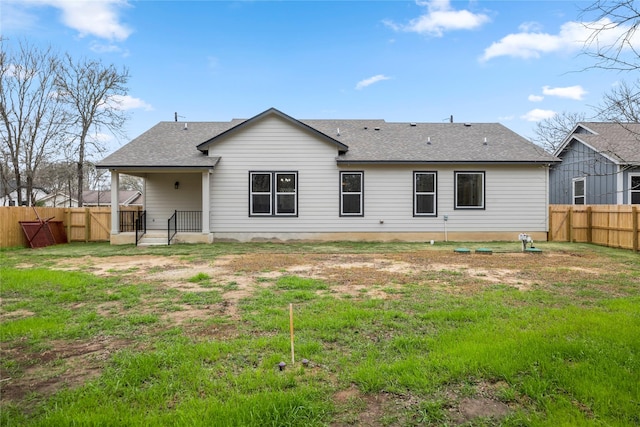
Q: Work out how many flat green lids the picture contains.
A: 3